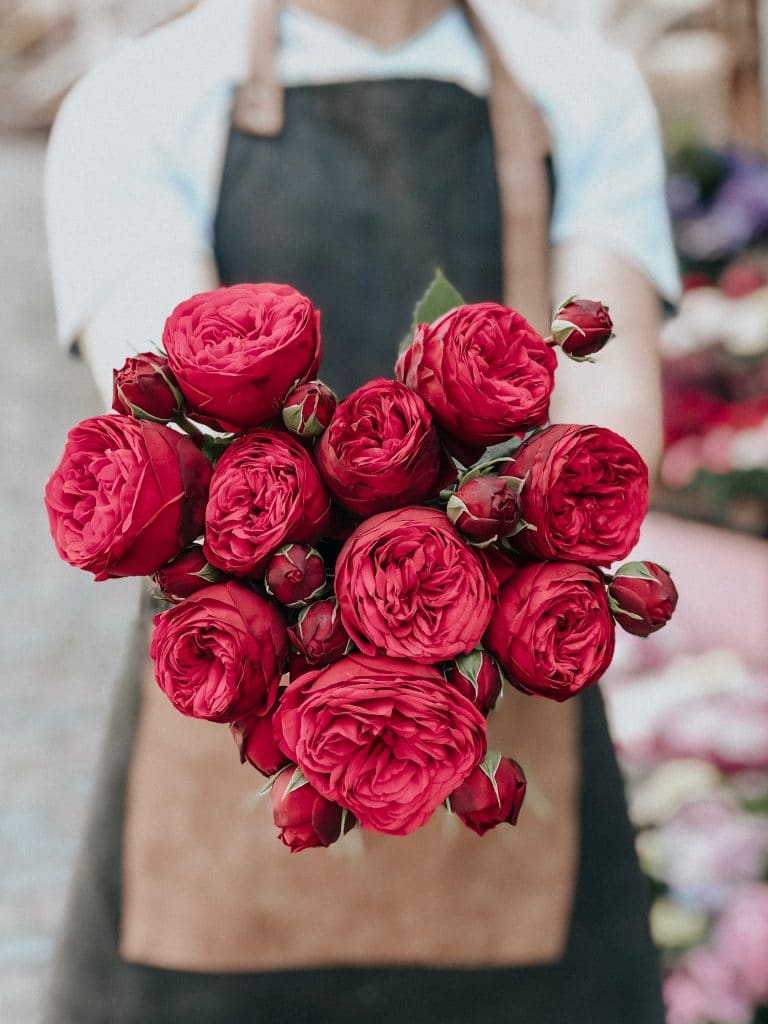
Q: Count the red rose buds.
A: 12